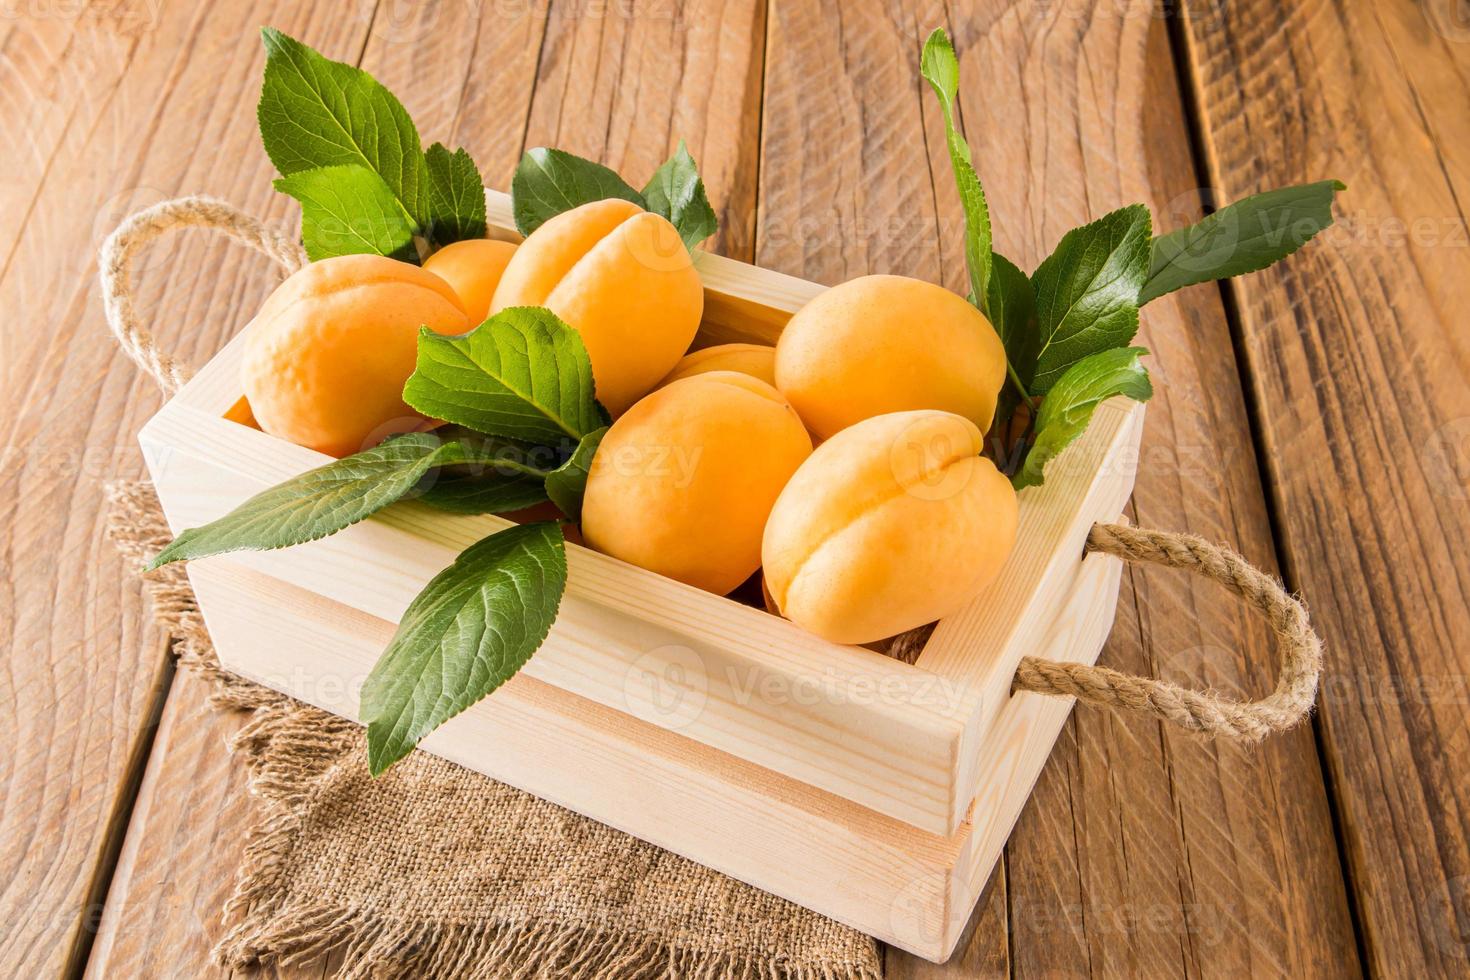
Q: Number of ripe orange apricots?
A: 7